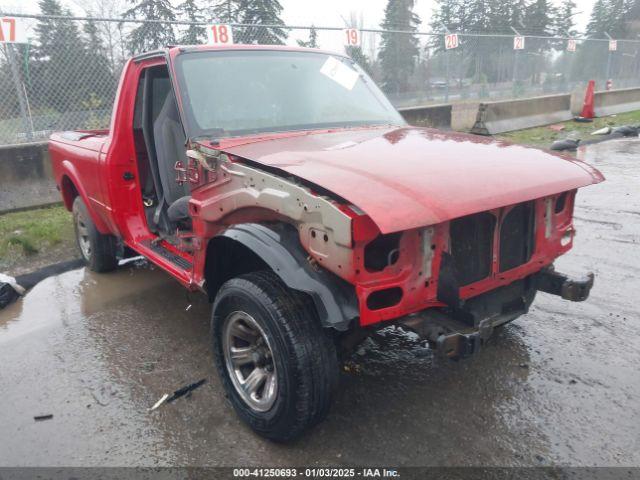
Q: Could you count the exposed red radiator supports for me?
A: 1